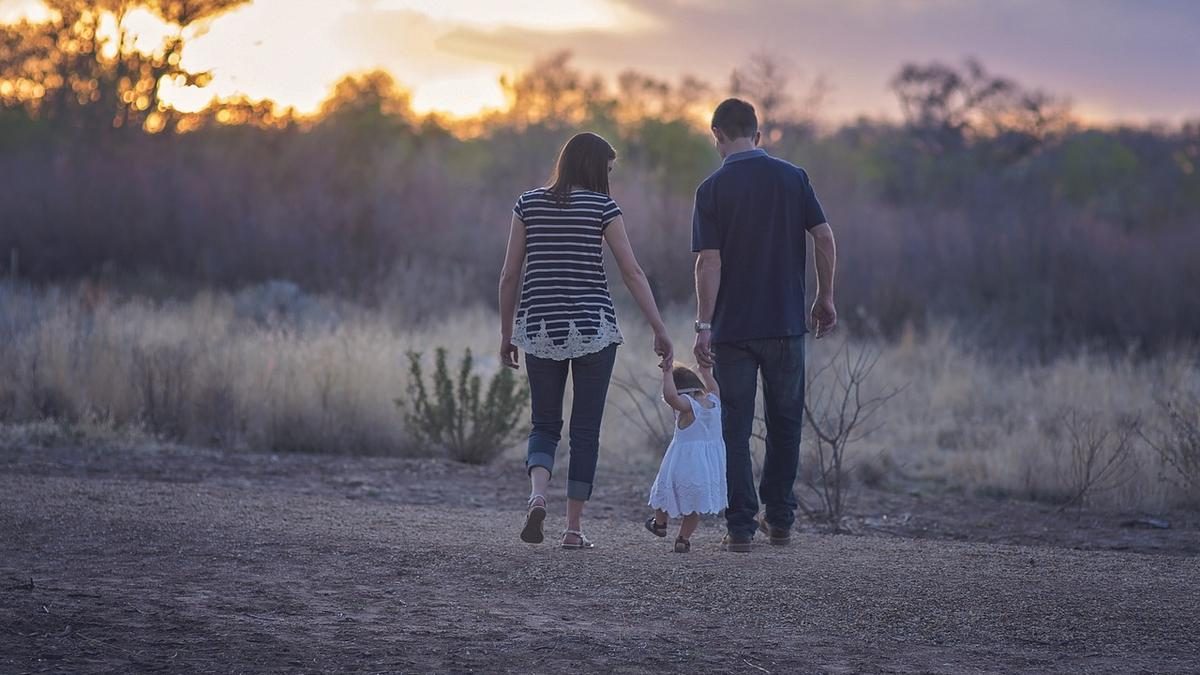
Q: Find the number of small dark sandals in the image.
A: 2